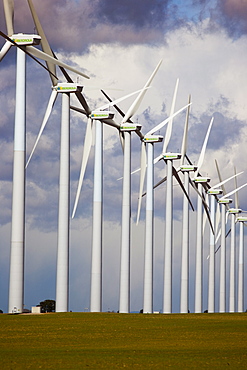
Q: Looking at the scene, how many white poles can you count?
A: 12